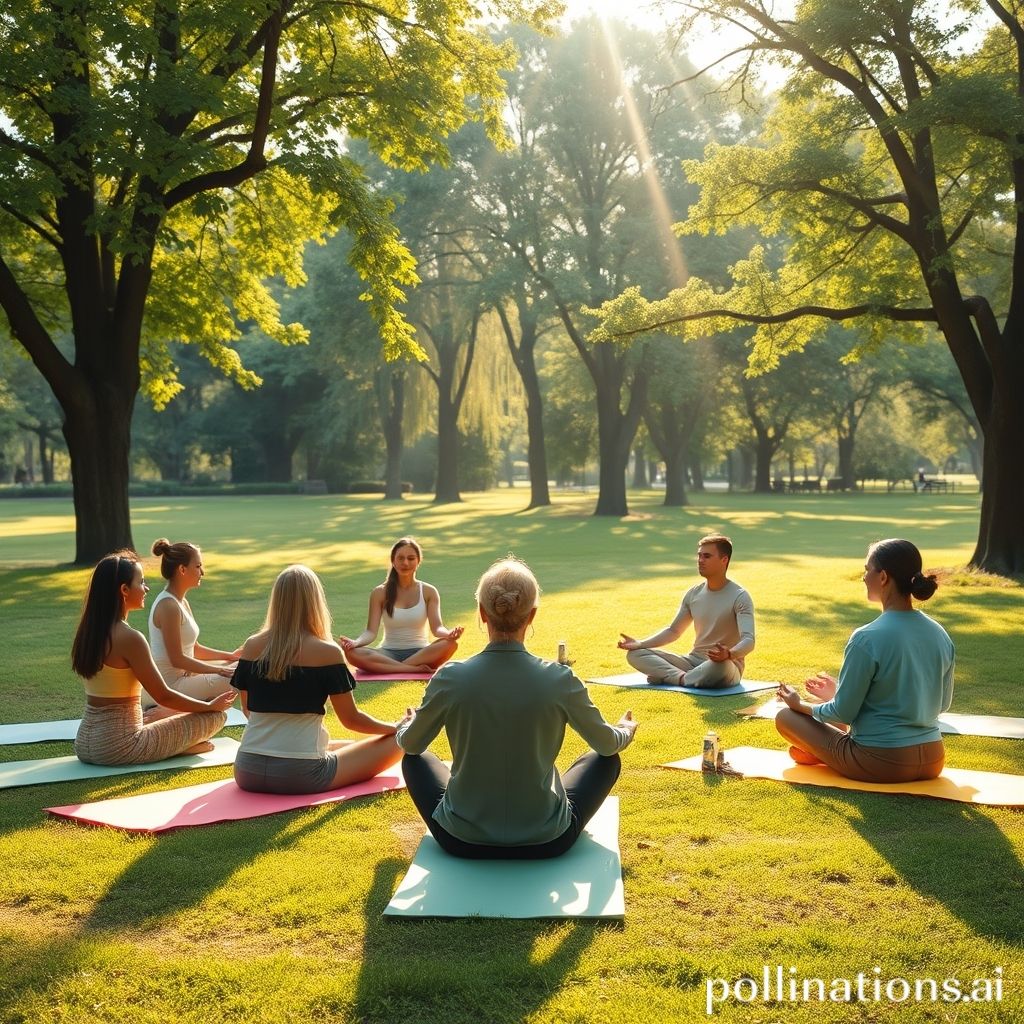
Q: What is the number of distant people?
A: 1